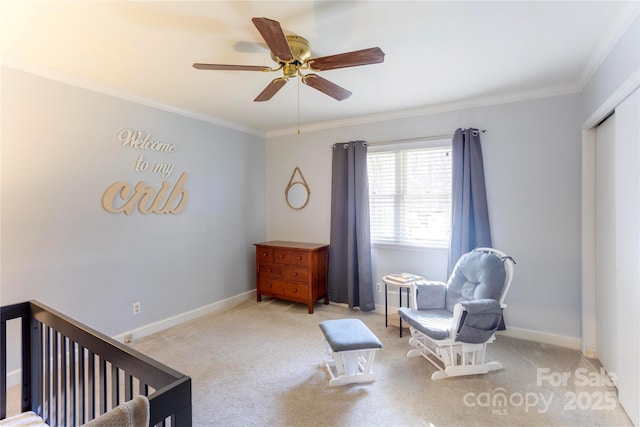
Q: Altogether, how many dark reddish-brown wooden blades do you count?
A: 5